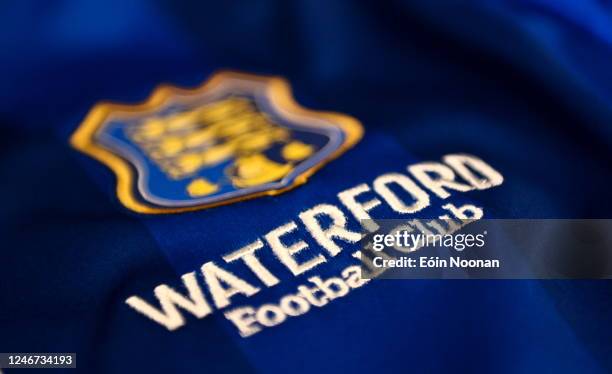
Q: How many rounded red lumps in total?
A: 0